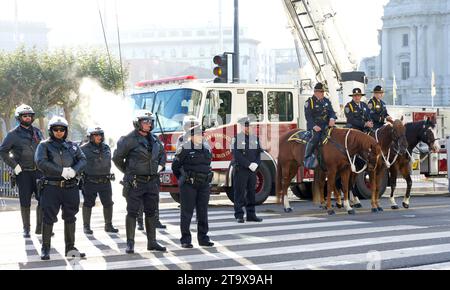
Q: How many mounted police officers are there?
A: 3